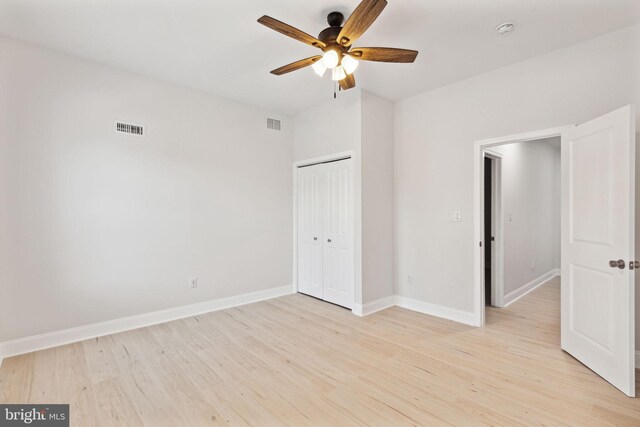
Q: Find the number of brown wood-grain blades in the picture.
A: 5